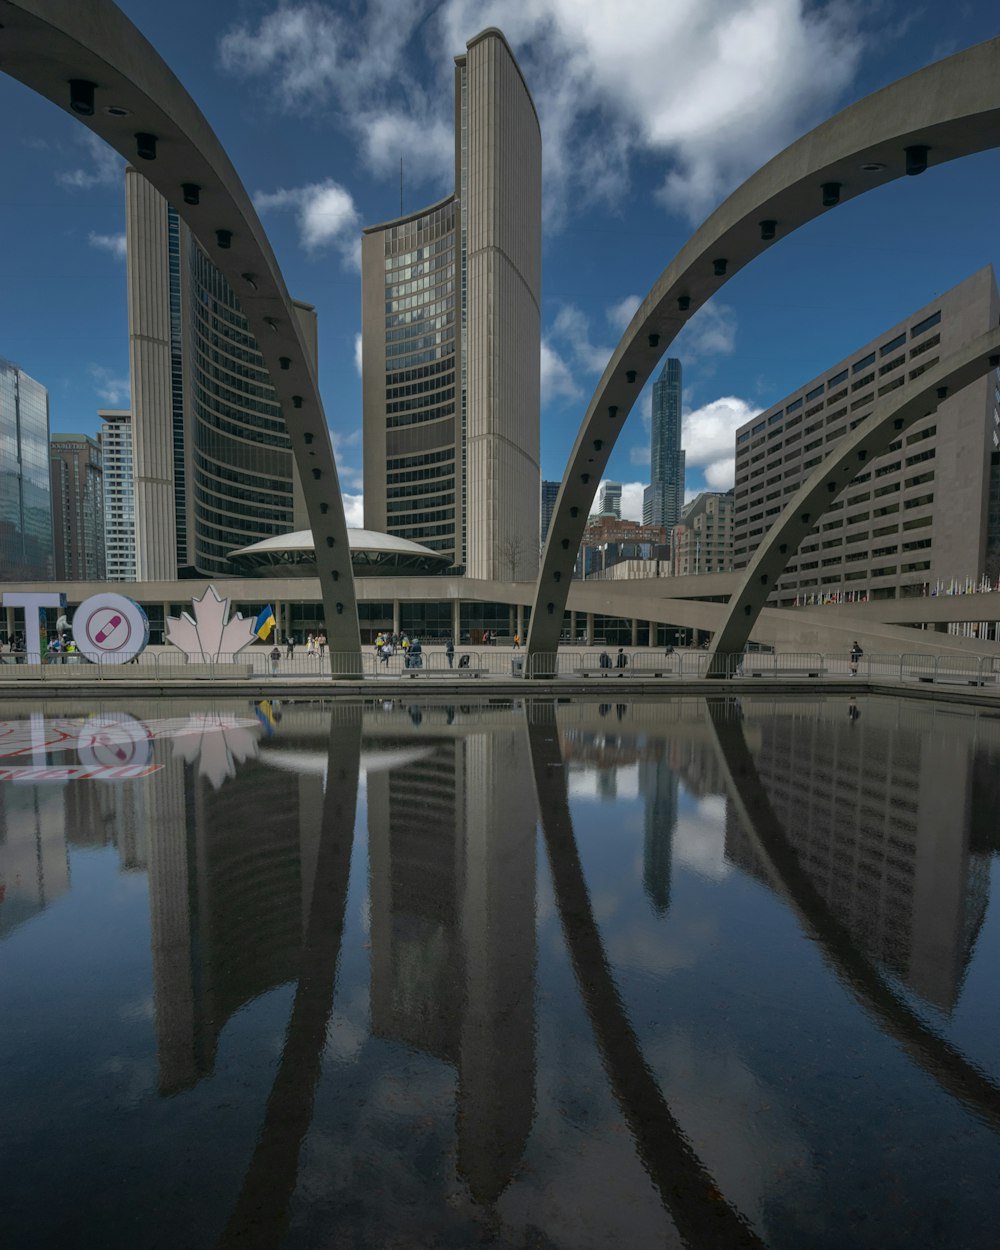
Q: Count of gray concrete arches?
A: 3